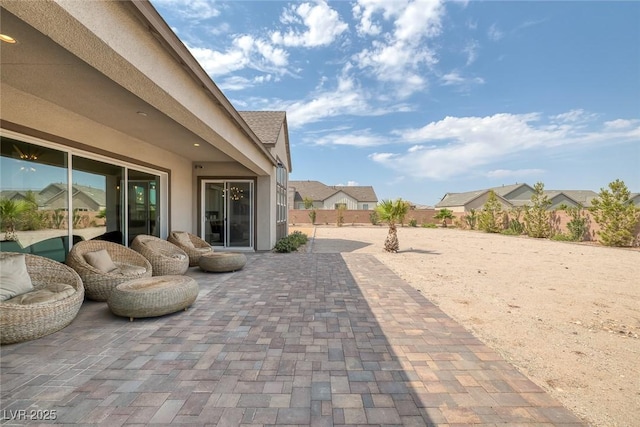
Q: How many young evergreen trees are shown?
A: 3